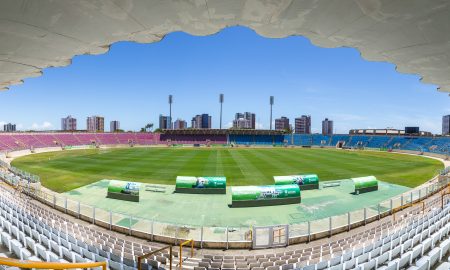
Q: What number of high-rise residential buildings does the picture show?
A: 12